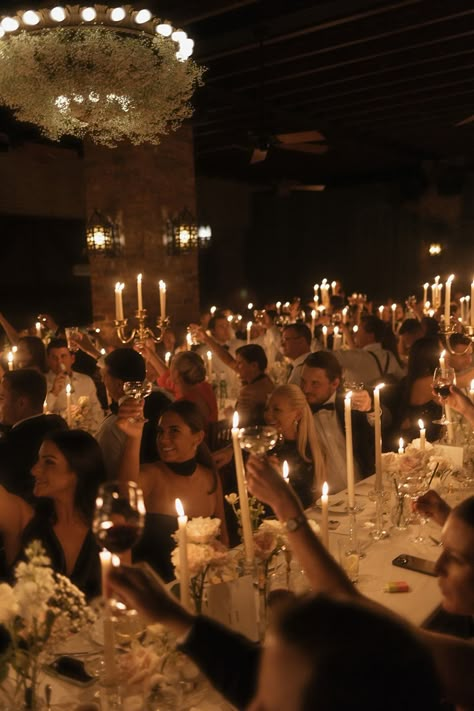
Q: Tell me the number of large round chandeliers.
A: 1